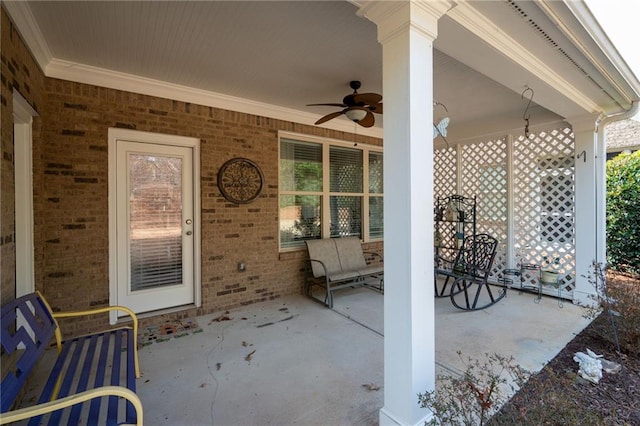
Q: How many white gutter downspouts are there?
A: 1